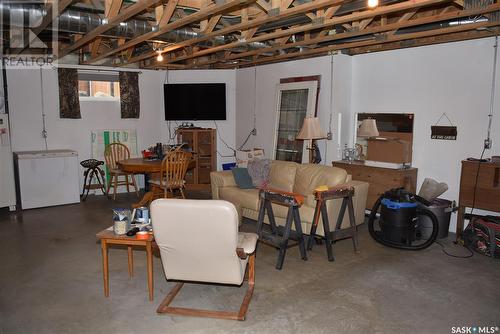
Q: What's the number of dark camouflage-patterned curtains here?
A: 2